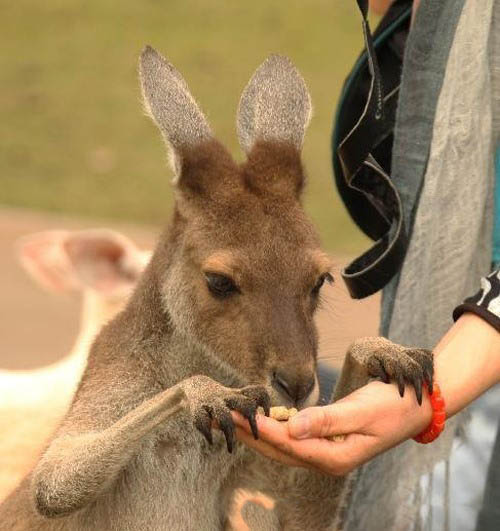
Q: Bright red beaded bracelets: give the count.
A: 1